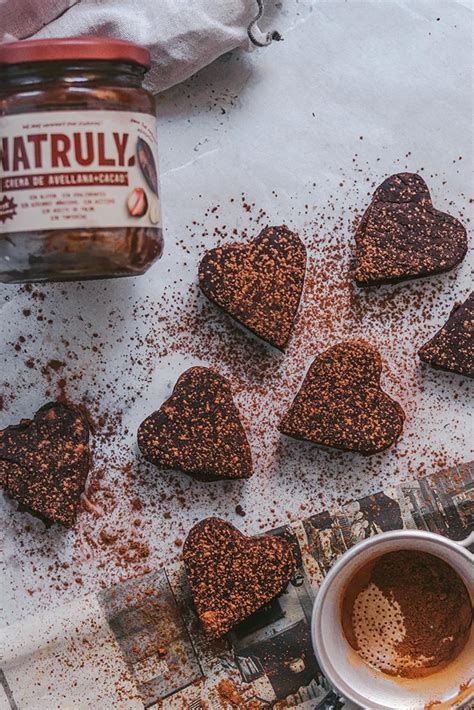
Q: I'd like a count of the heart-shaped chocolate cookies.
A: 7